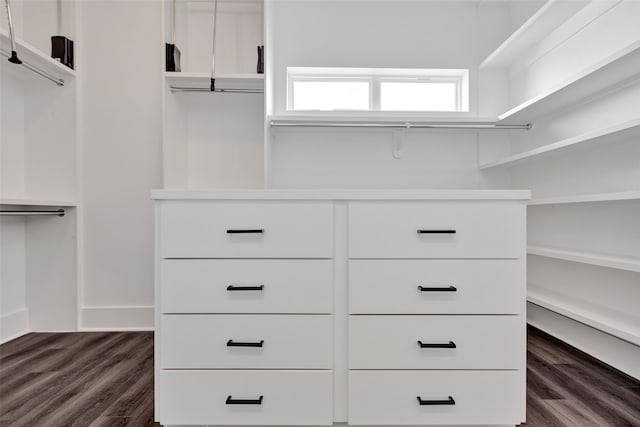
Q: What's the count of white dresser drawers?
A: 8